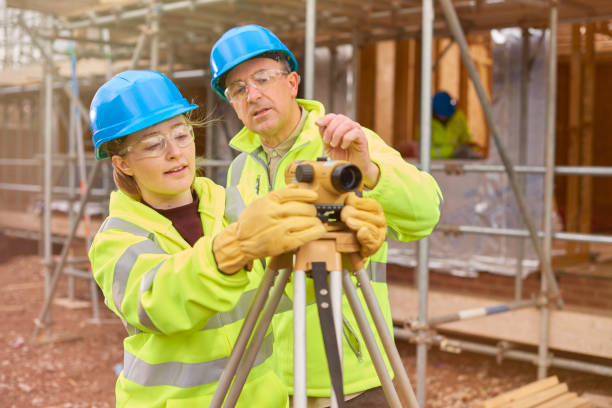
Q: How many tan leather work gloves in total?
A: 2